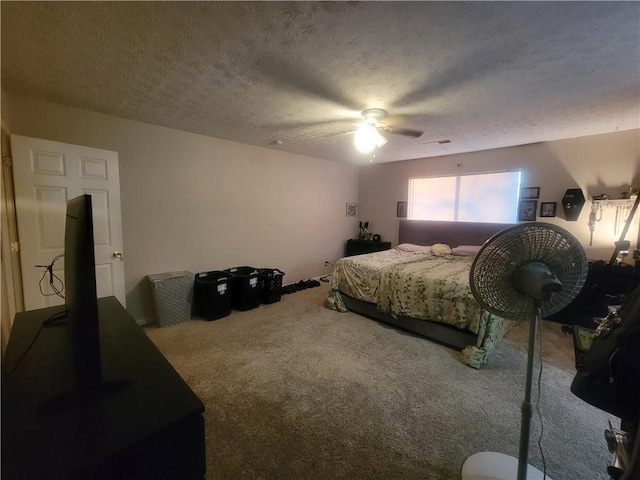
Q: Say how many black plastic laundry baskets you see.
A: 3